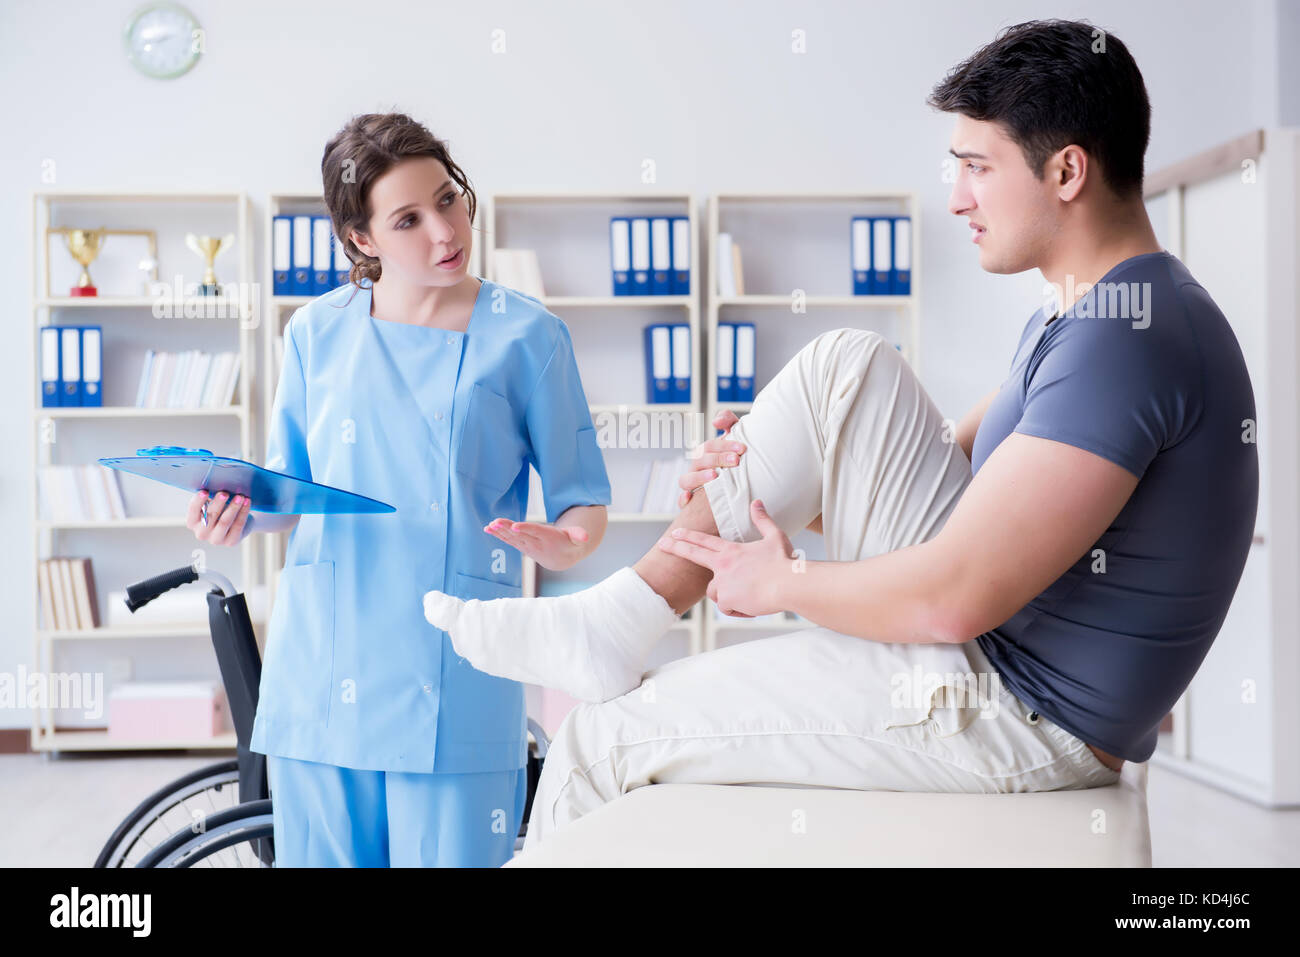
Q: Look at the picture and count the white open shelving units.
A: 4